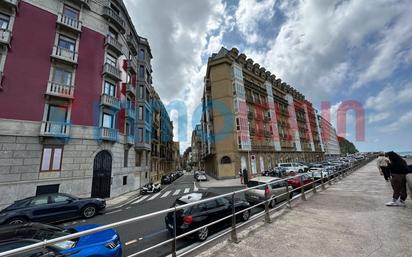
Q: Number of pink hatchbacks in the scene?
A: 0